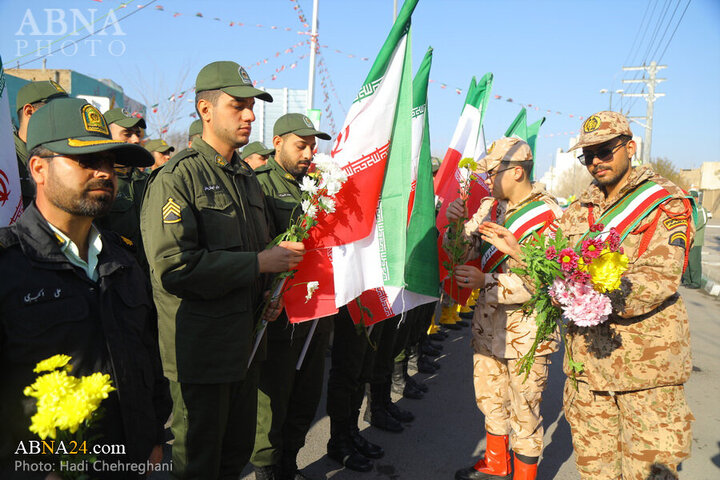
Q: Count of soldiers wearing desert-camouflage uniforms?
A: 2